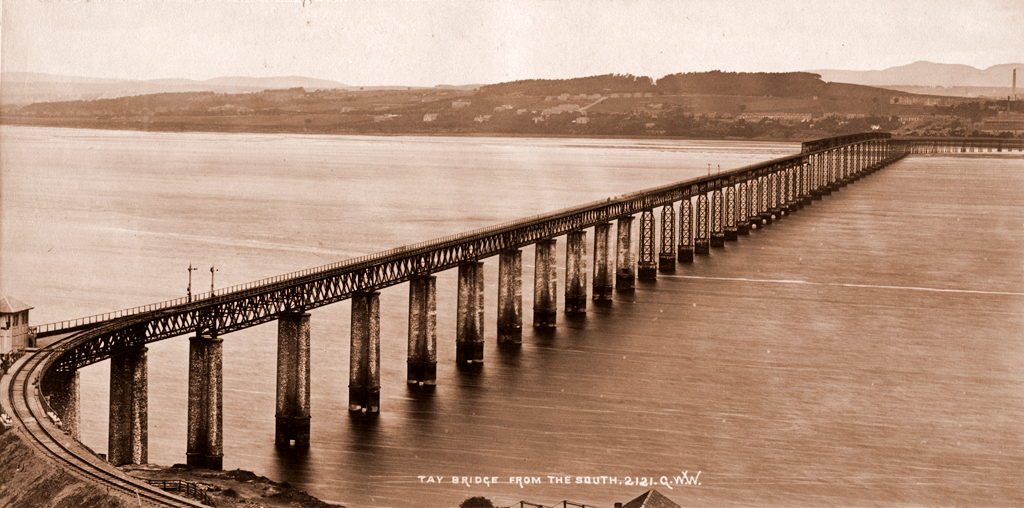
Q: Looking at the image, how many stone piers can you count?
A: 12